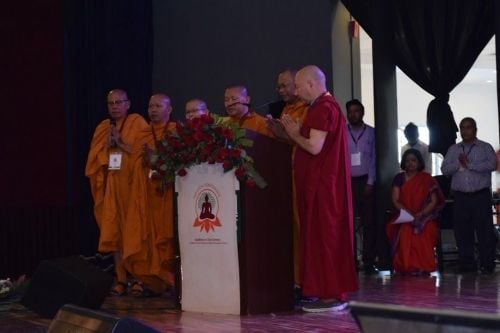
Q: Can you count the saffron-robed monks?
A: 5